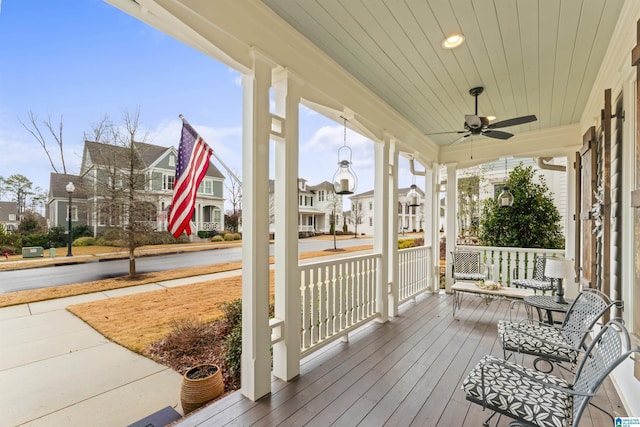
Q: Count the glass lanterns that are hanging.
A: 3